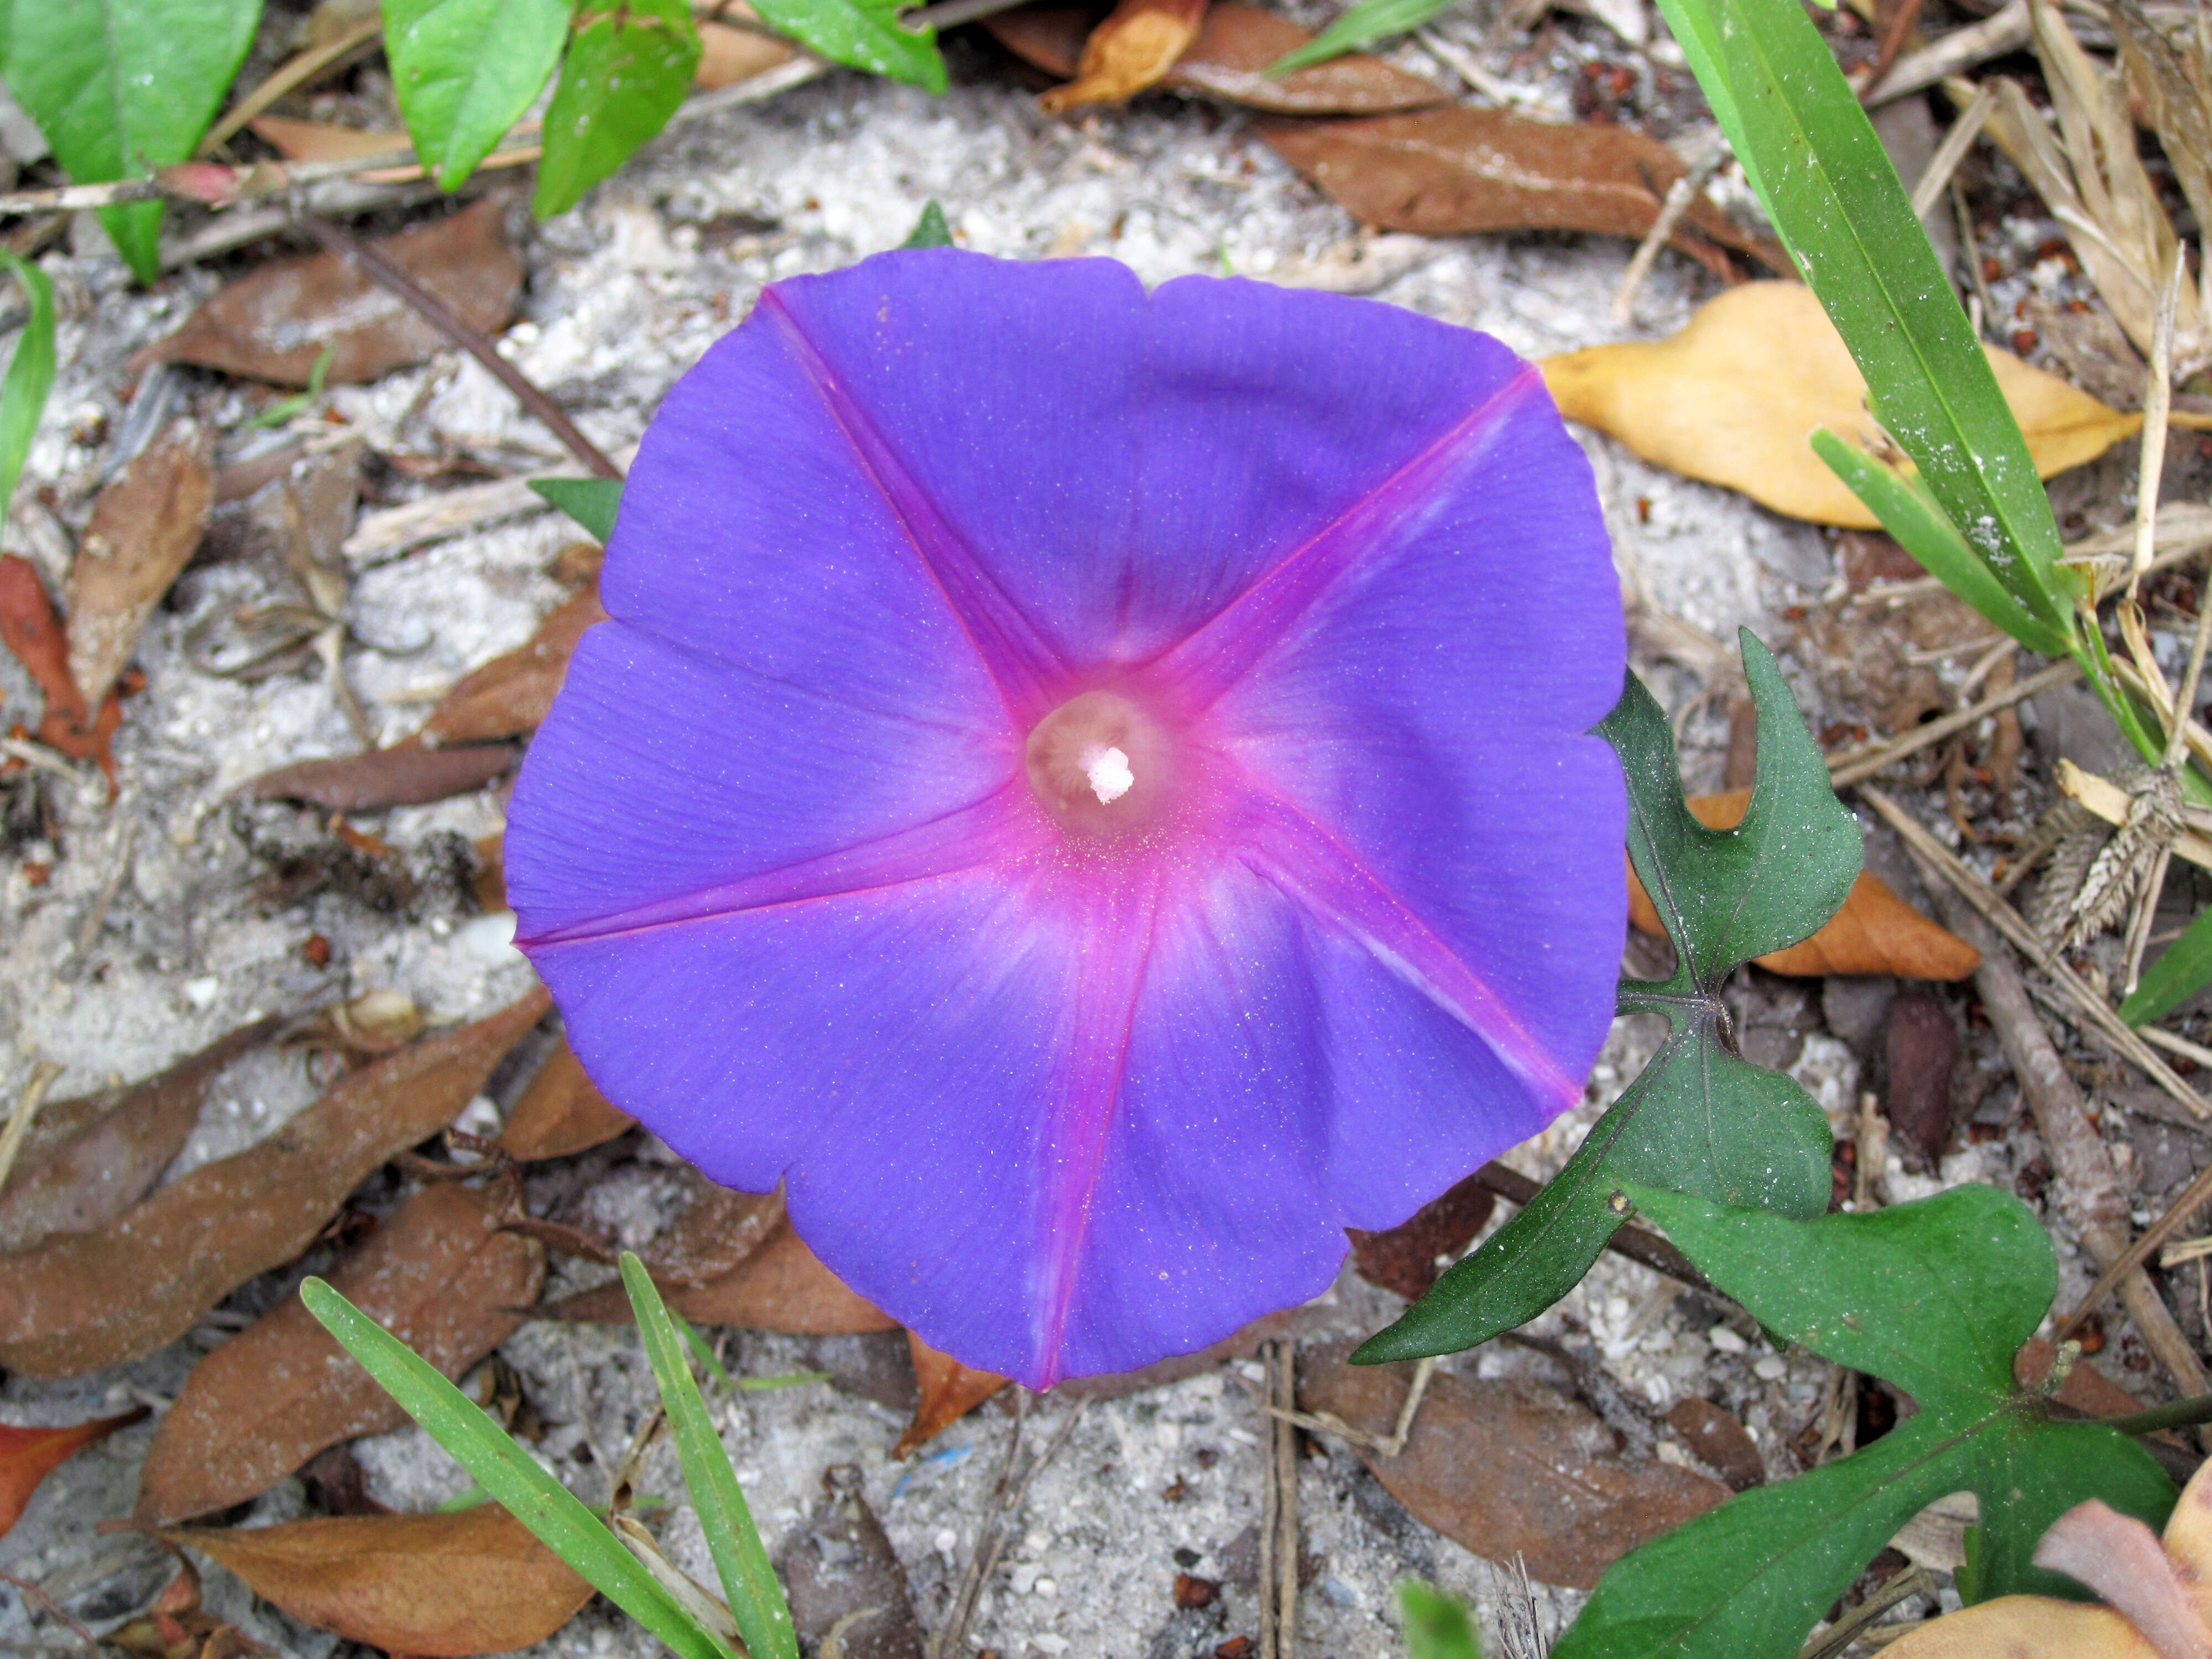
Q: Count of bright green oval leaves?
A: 4